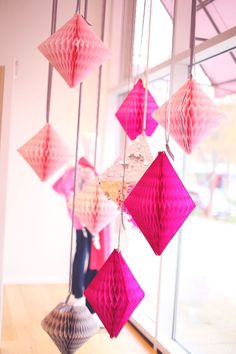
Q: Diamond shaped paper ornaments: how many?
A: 8